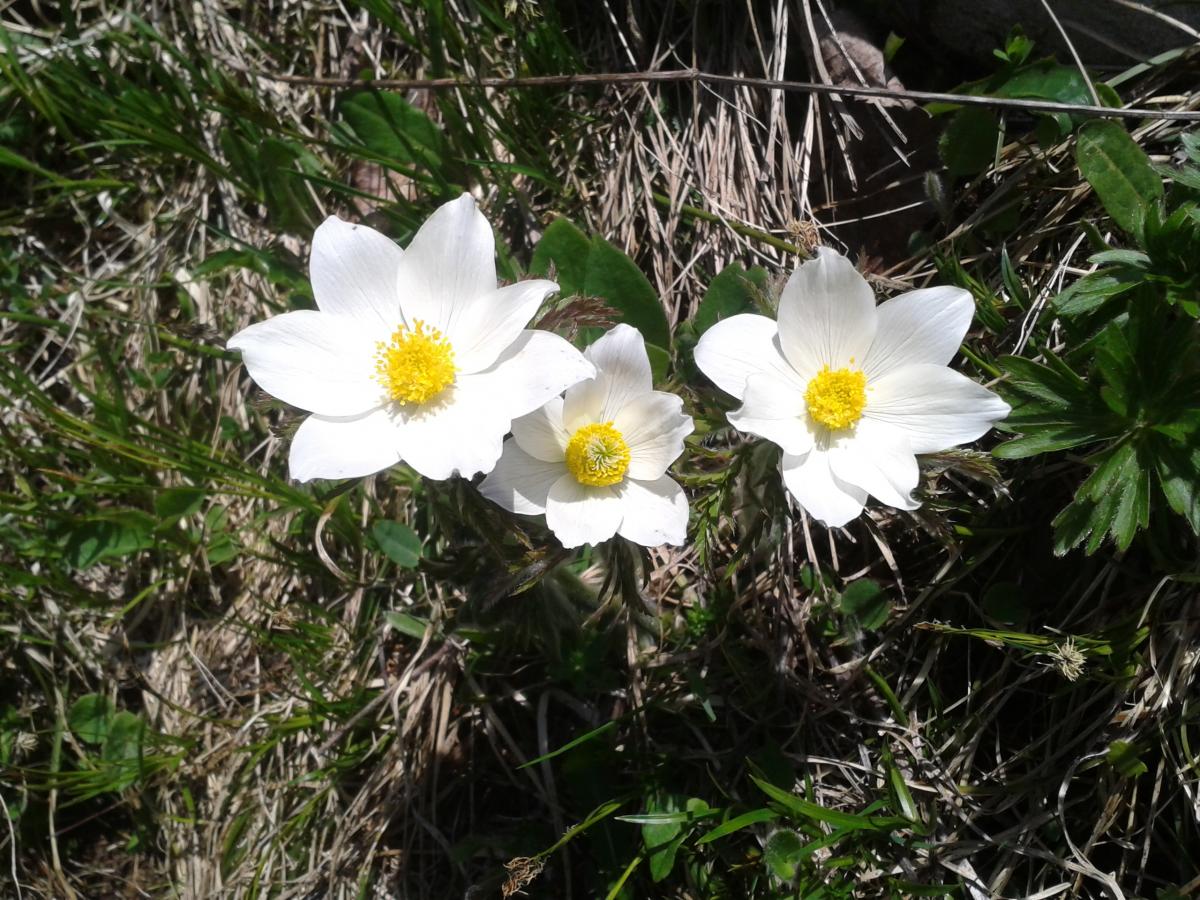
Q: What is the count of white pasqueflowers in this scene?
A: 3